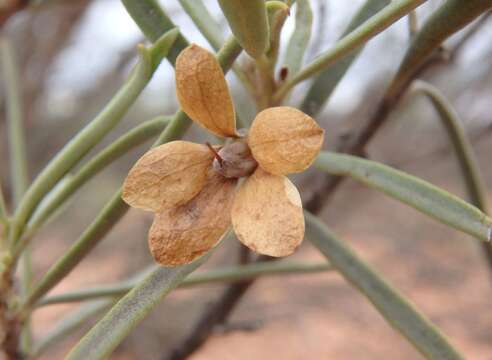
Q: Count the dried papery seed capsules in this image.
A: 5